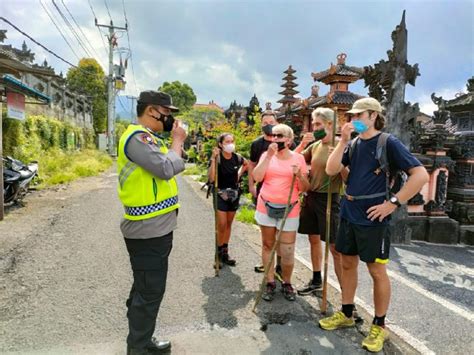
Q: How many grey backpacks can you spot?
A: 1